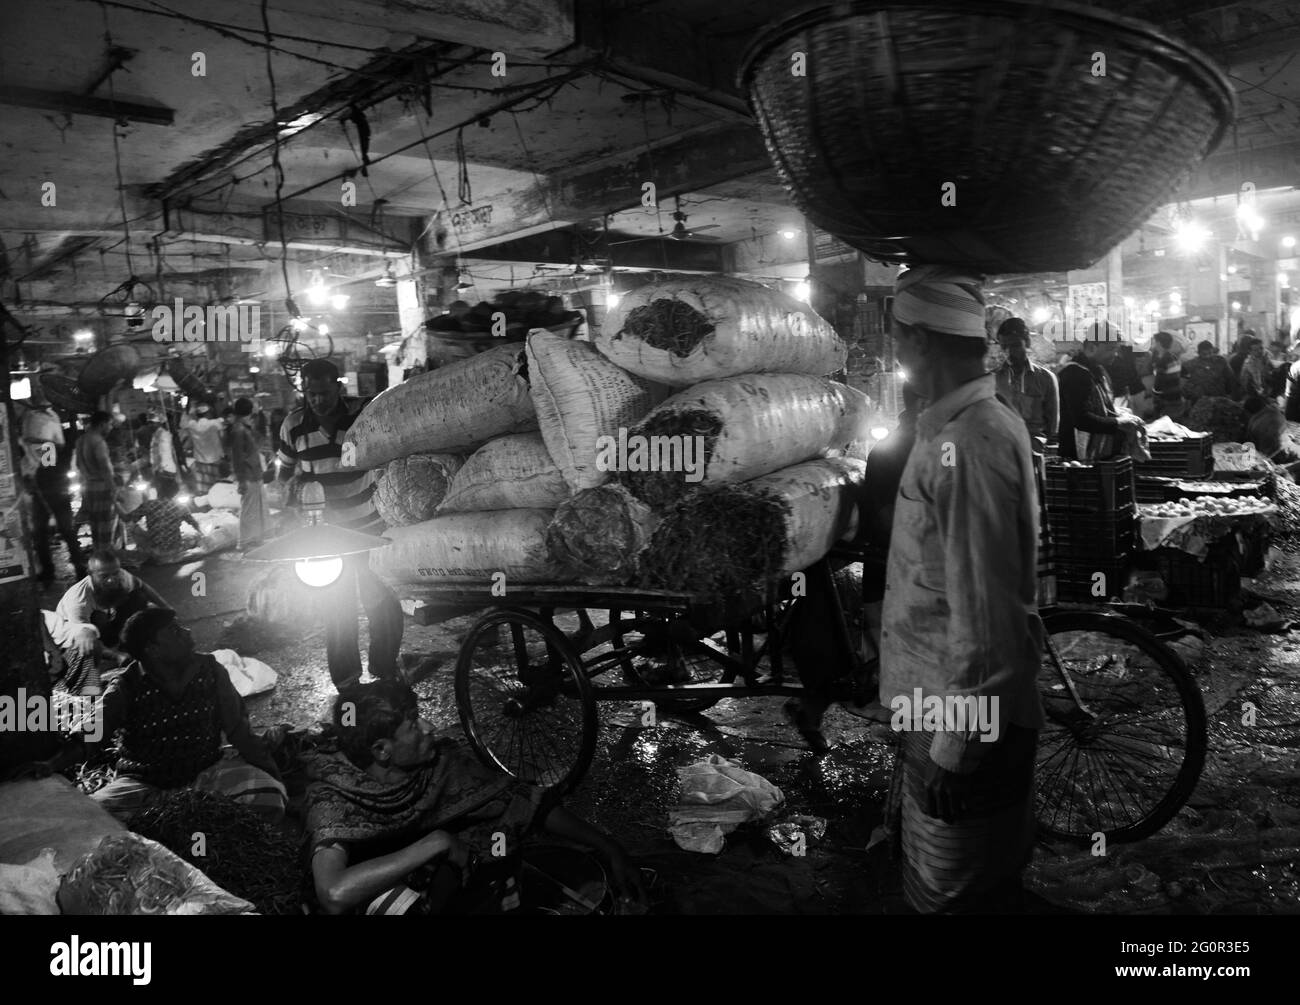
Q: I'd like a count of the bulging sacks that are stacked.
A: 9